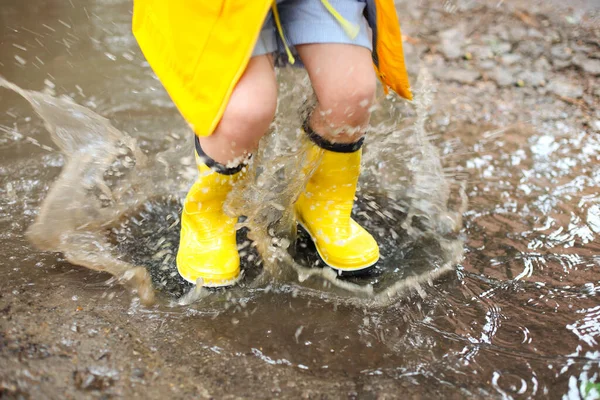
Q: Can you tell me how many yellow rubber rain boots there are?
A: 2